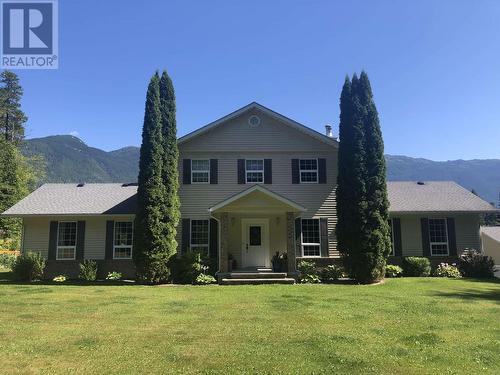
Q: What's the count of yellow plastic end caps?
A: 0